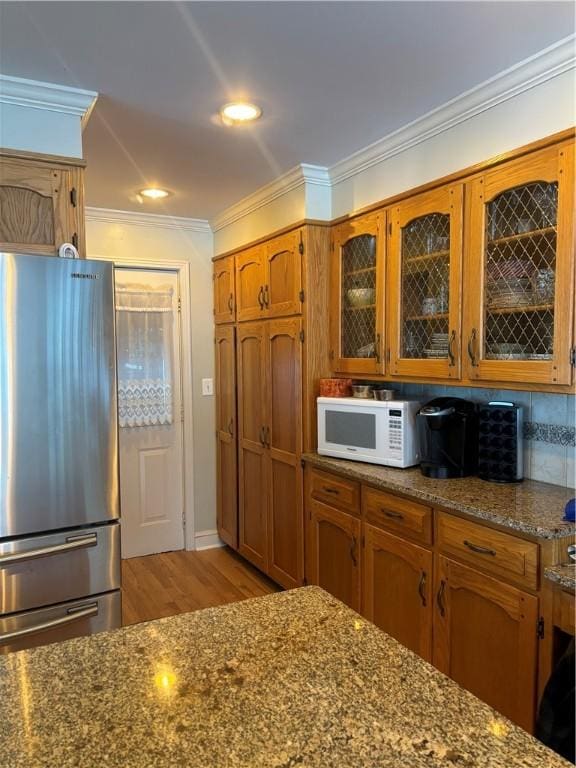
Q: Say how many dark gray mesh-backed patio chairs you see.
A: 0